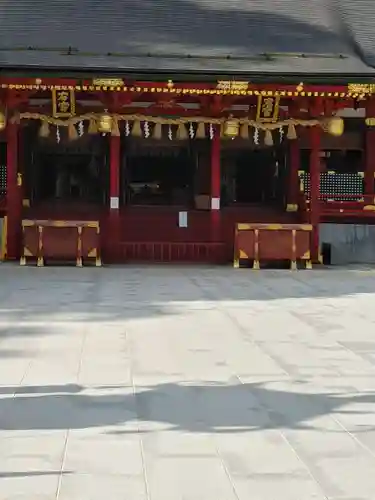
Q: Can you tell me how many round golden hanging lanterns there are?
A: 4